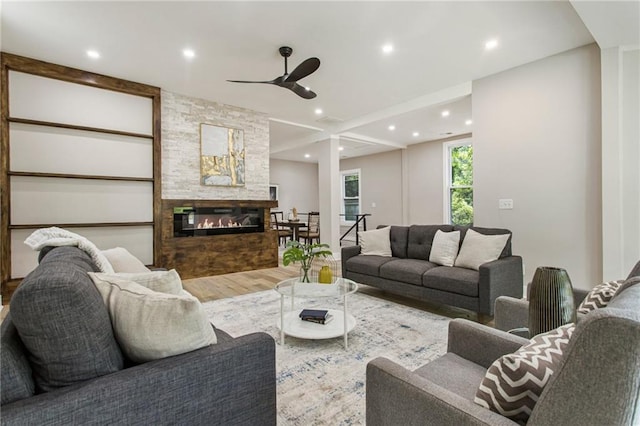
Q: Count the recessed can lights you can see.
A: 12